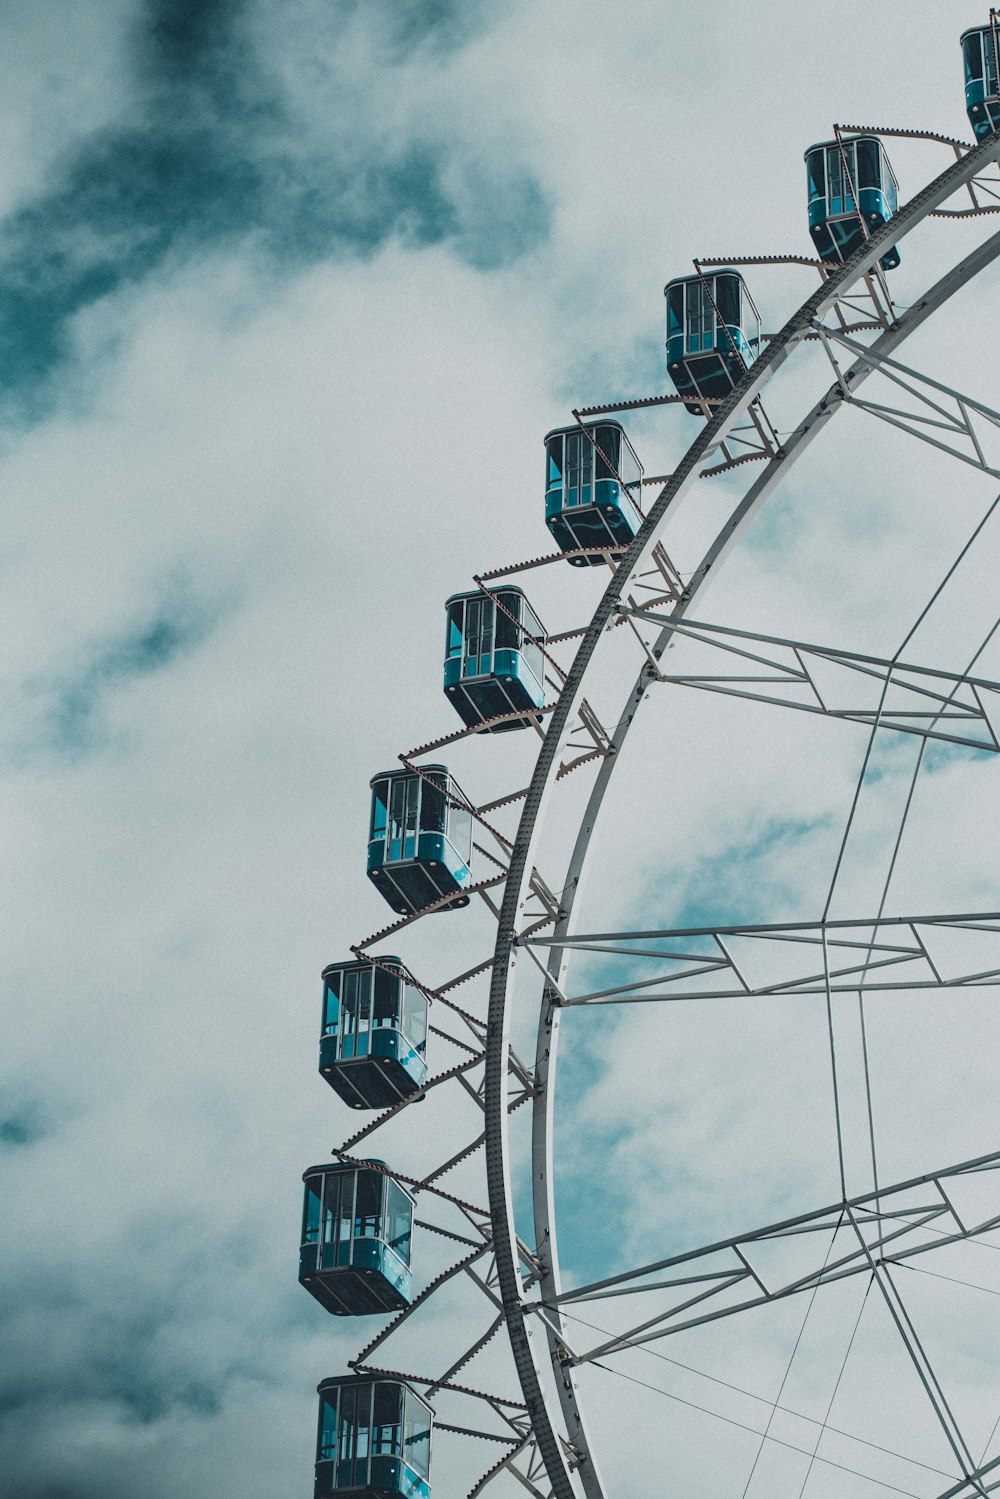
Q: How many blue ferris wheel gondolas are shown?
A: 9